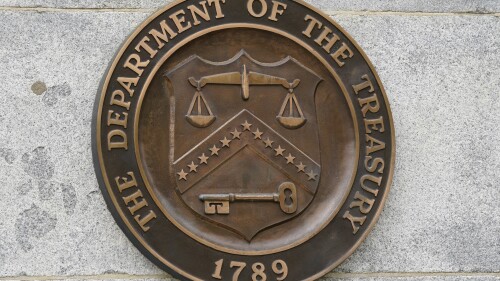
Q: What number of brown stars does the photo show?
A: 13